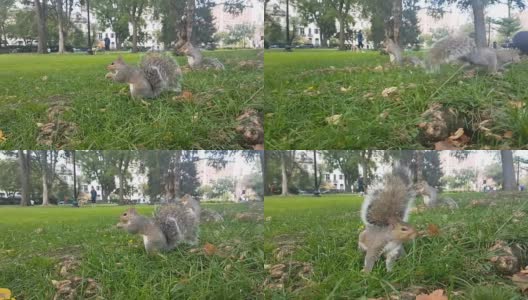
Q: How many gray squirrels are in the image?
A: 8